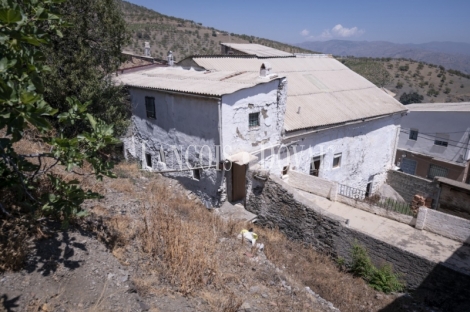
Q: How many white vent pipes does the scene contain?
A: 3